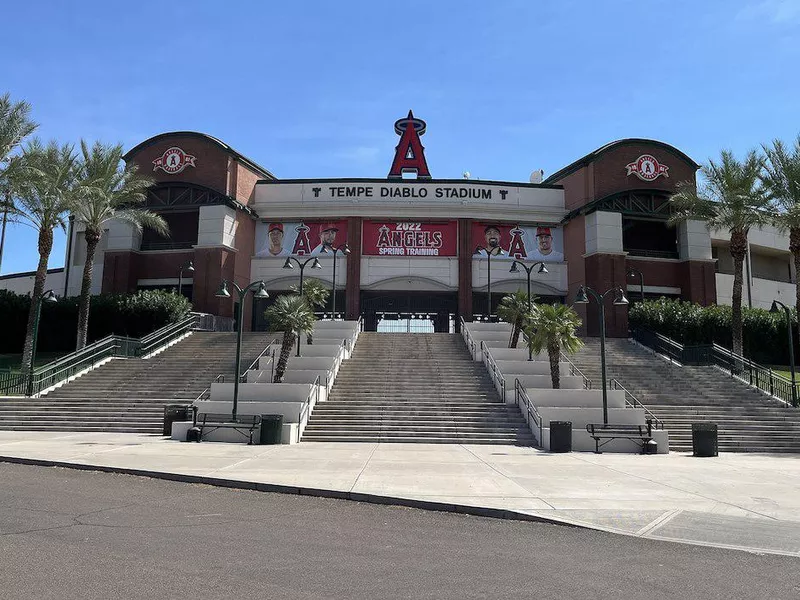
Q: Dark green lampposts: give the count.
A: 10